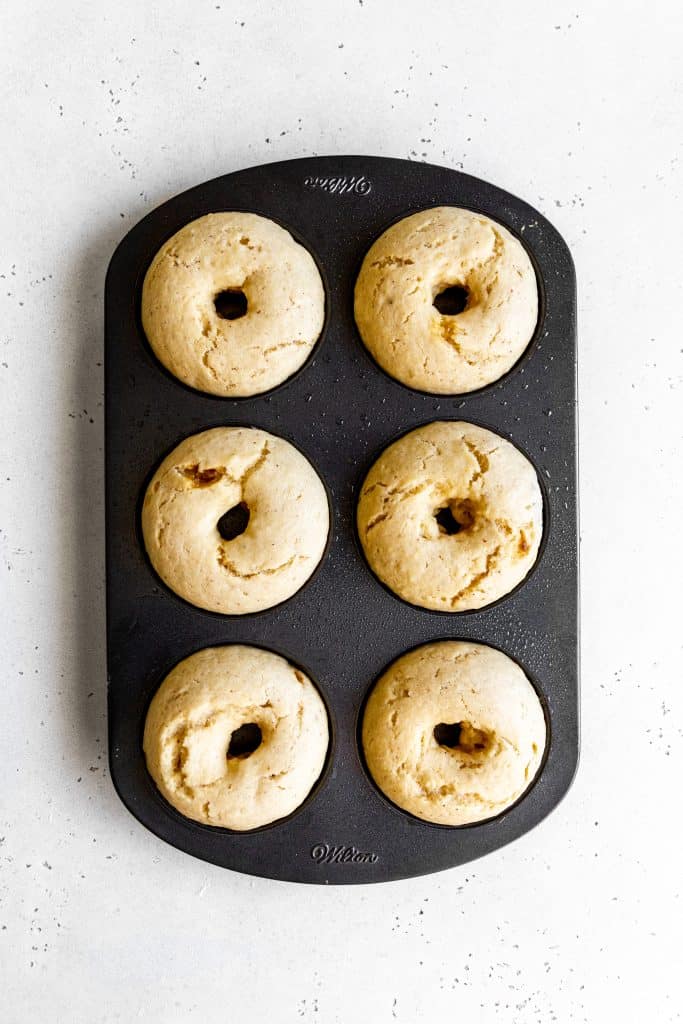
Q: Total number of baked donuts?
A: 6